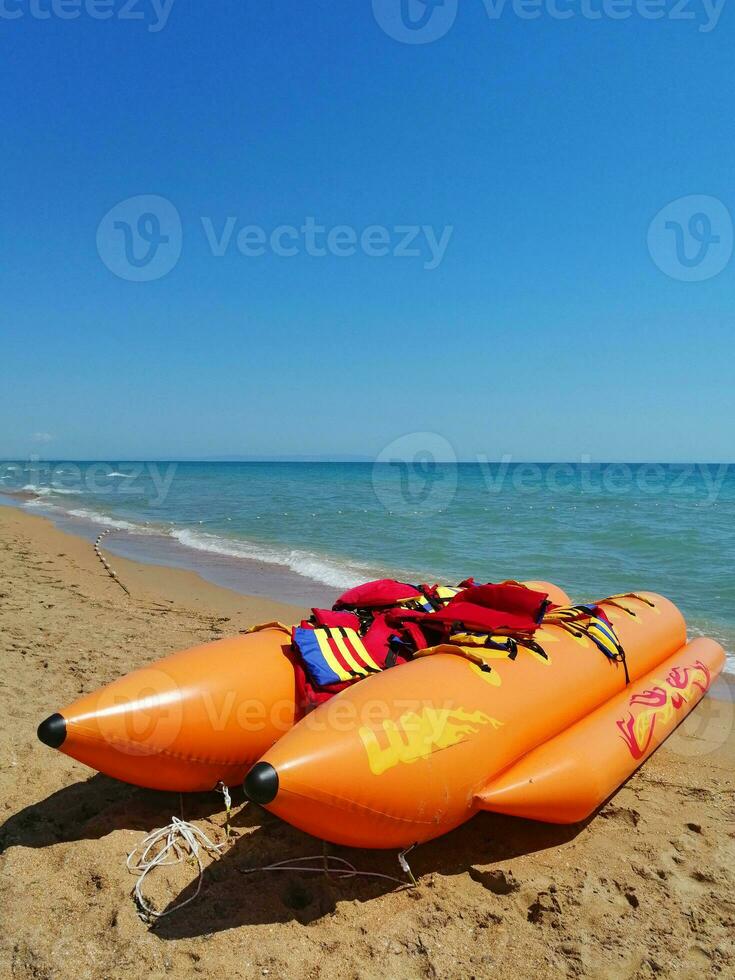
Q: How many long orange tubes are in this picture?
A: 3